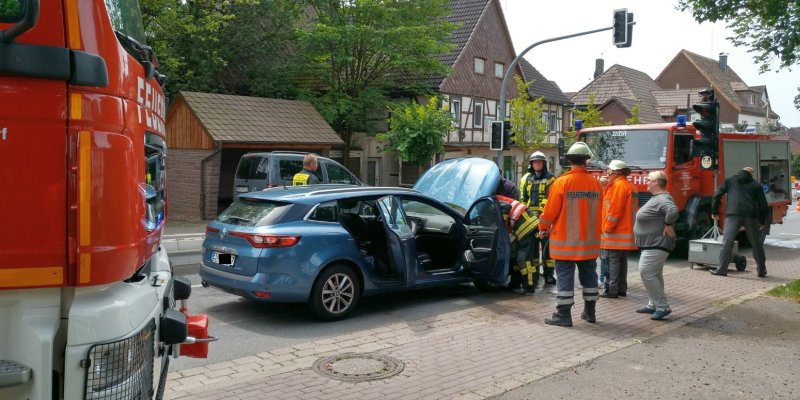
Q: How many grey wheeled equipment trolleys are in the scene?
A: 1